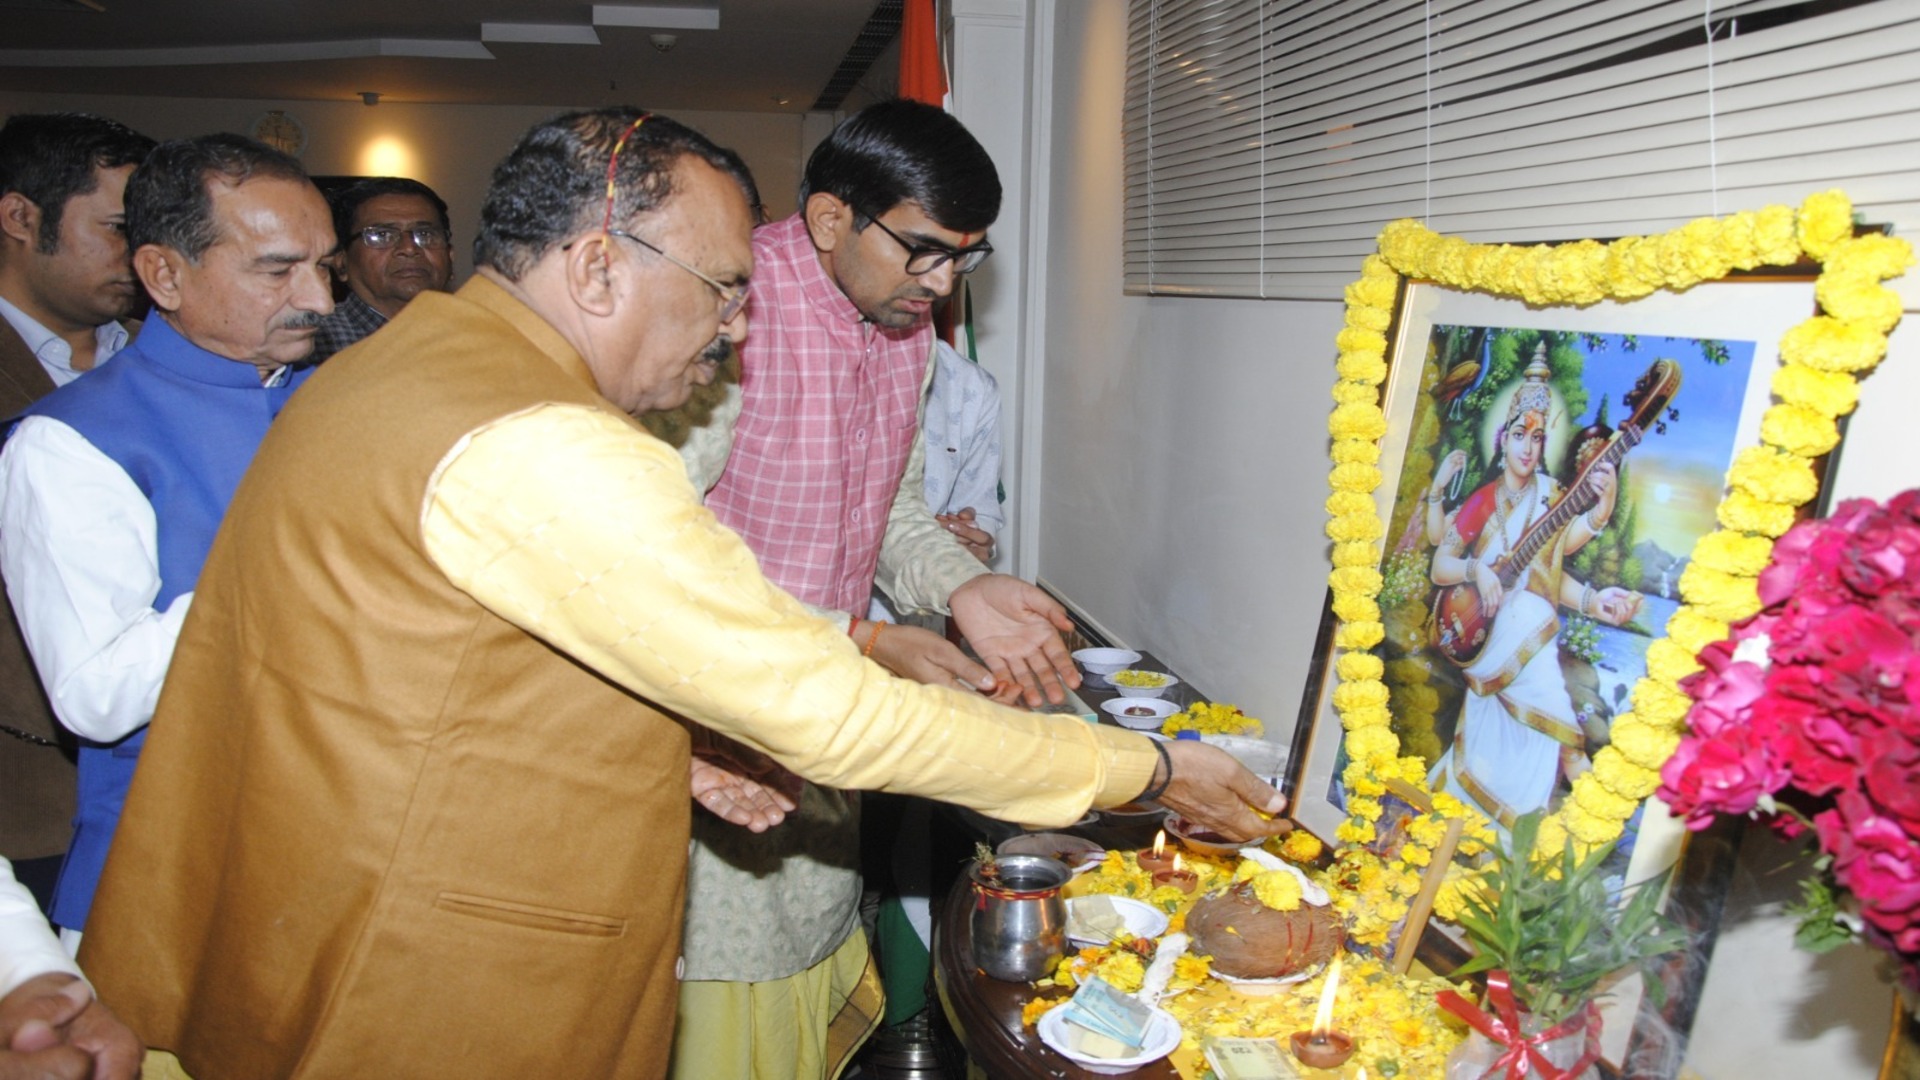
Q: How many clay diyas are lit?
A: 3